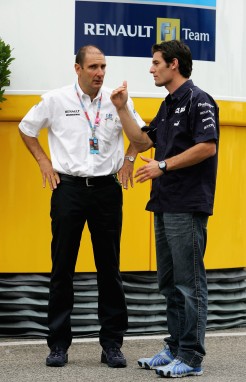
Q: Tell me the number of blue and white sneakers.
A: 2